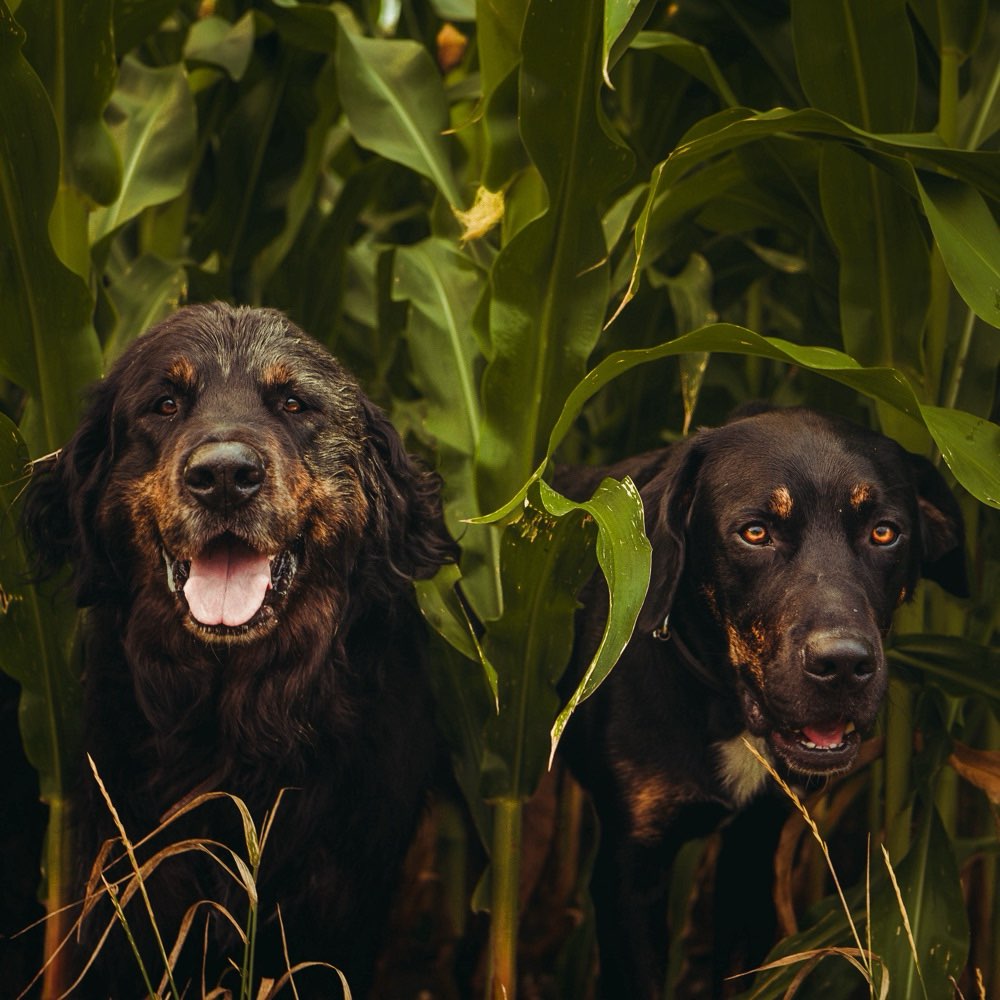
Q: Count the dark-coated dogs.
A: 2